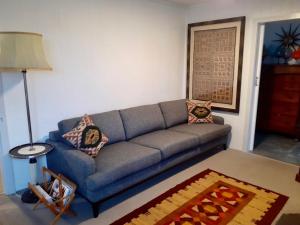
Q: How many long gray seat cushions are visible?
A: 3